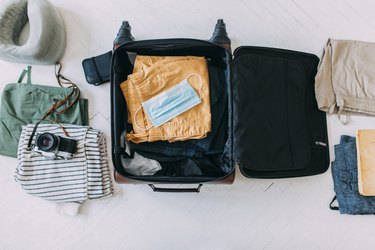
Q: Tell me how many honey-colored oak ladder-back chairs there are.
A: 0